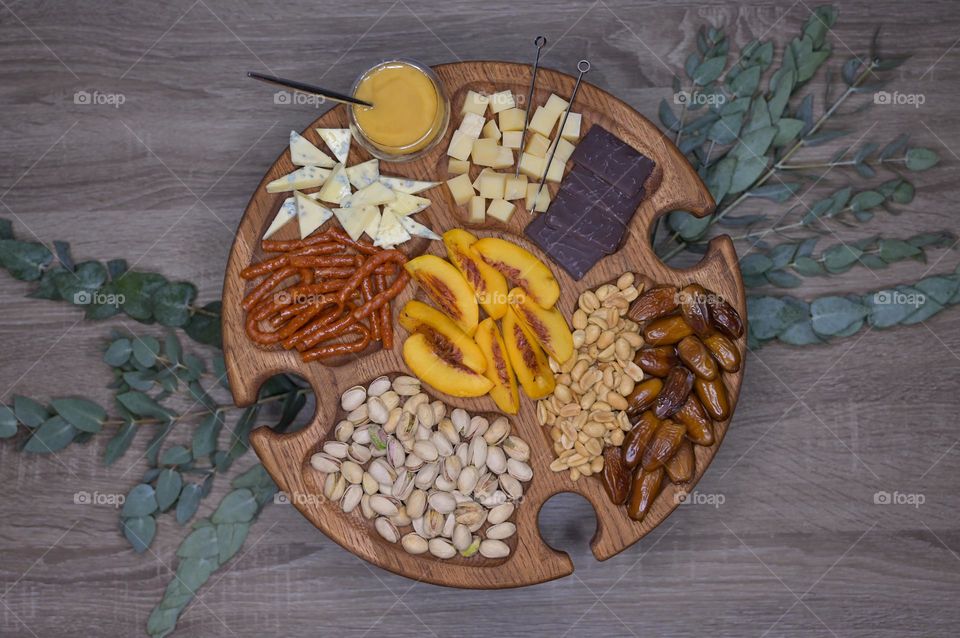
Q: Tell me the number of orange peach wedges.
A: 8